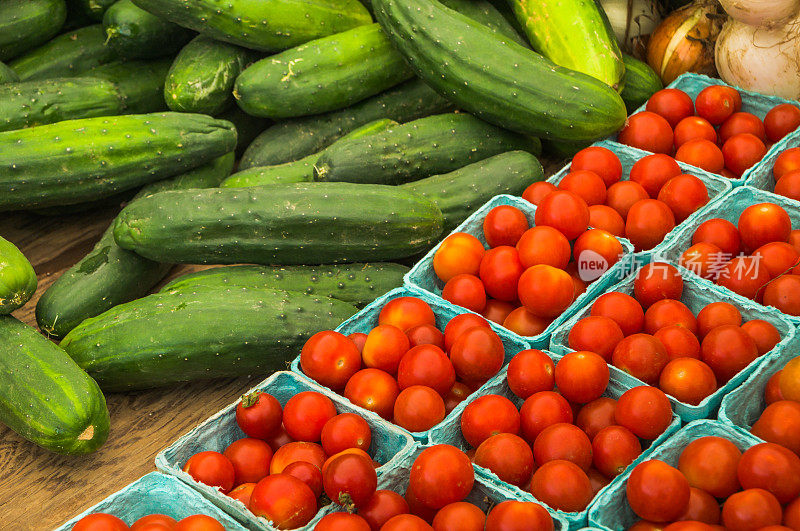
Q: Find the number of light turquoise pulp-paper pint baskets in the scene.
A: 13